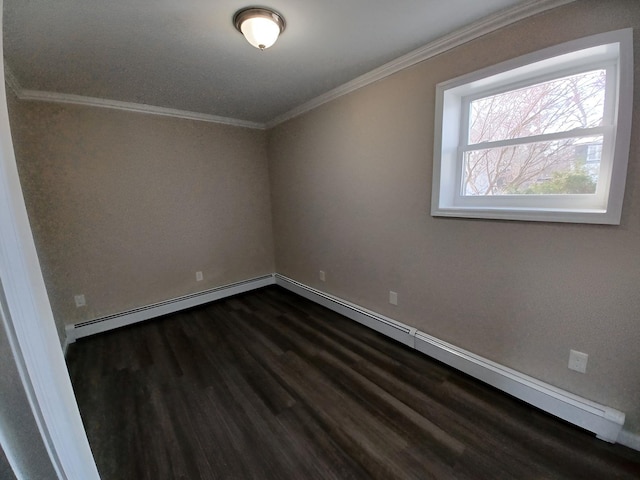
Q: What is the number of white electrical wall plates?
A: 5